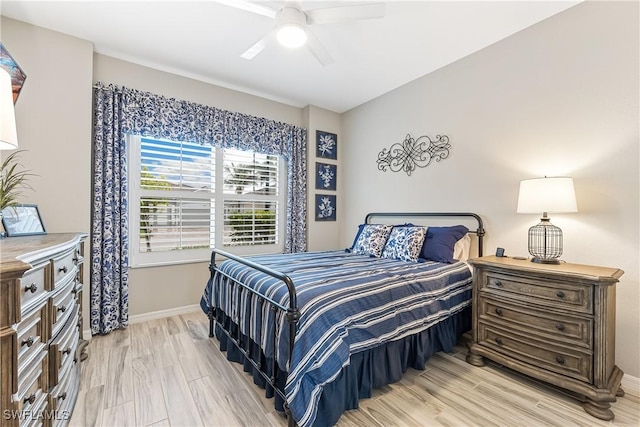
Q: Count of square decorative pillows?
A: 2